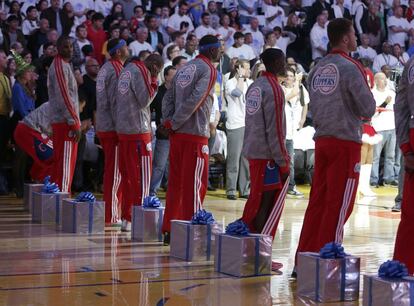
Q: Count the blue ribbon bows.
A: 7